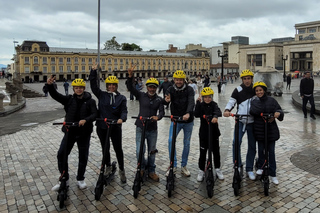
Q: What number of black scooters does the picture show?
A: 7